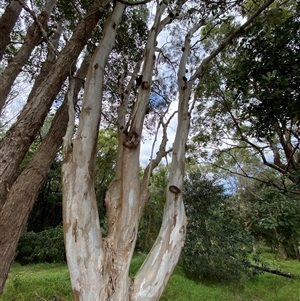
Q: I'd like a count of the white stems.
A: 3